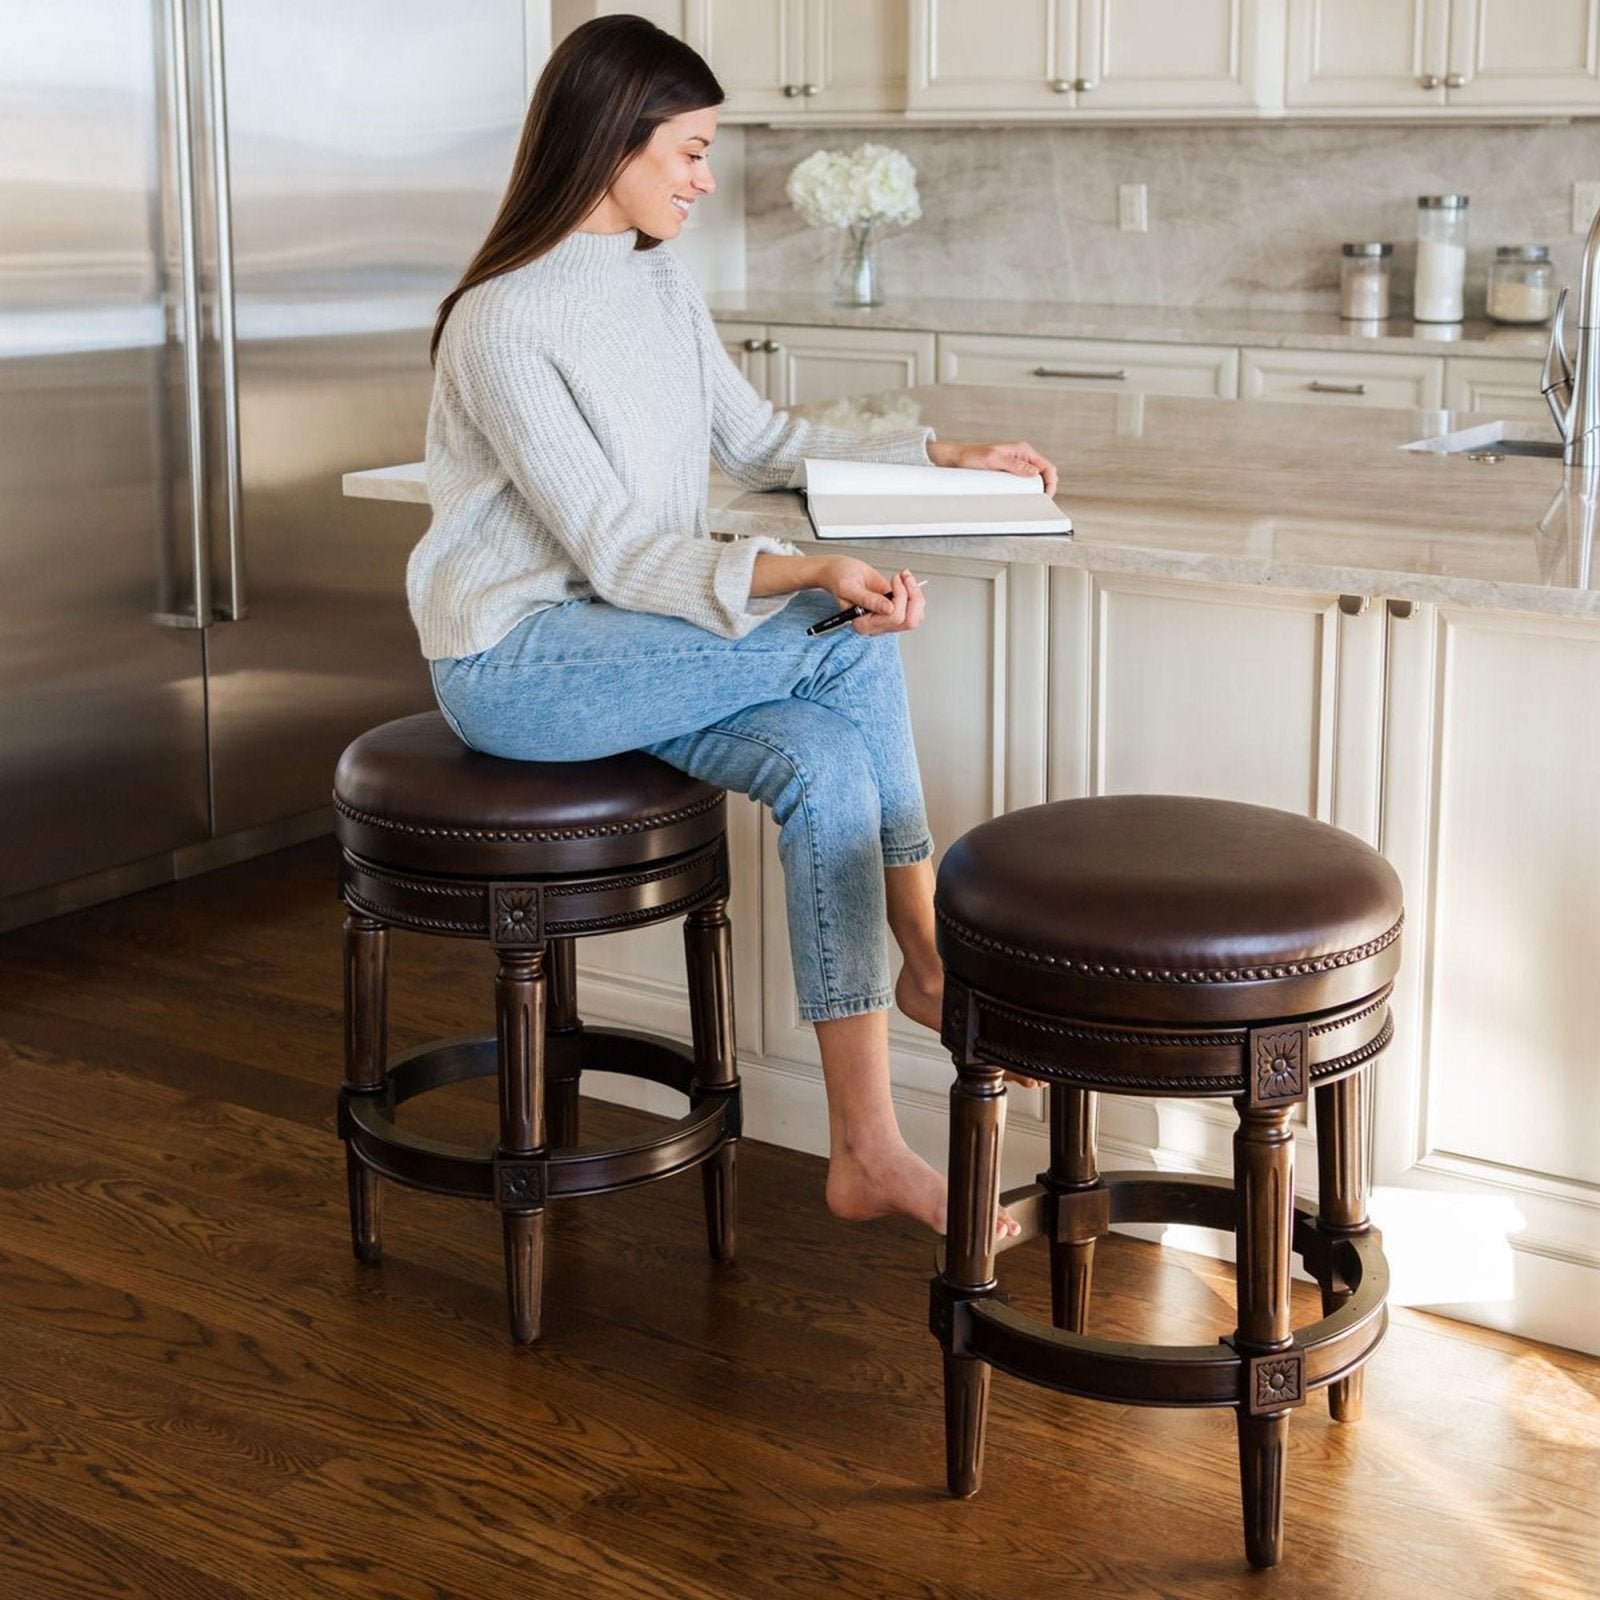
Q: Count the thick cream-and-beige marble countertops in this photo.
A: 2